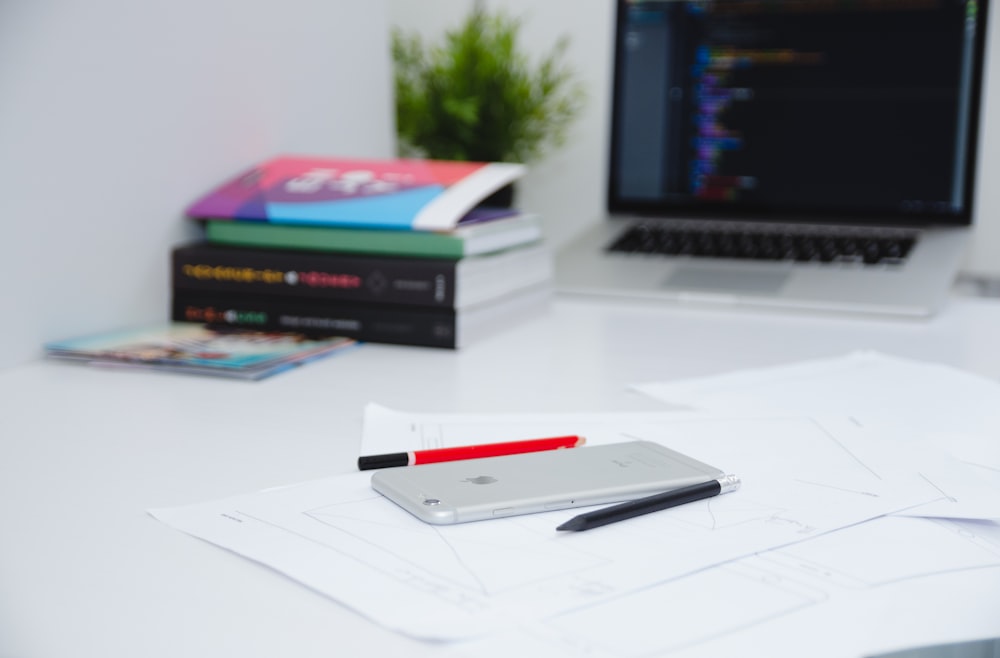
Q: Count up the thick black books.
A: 2